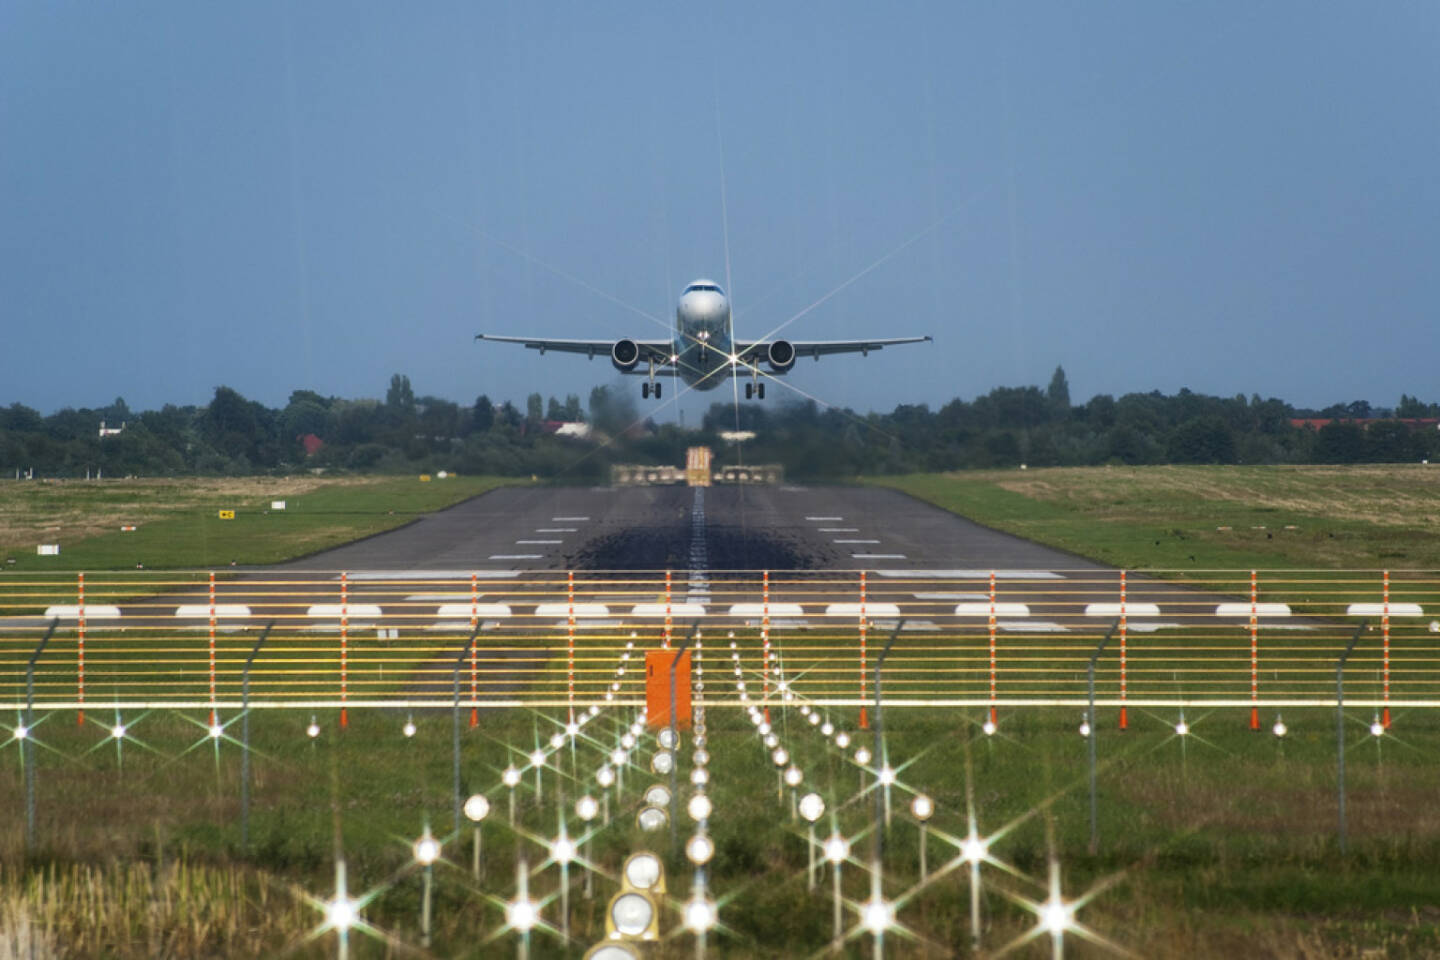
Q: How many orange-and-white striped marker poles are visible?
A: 12